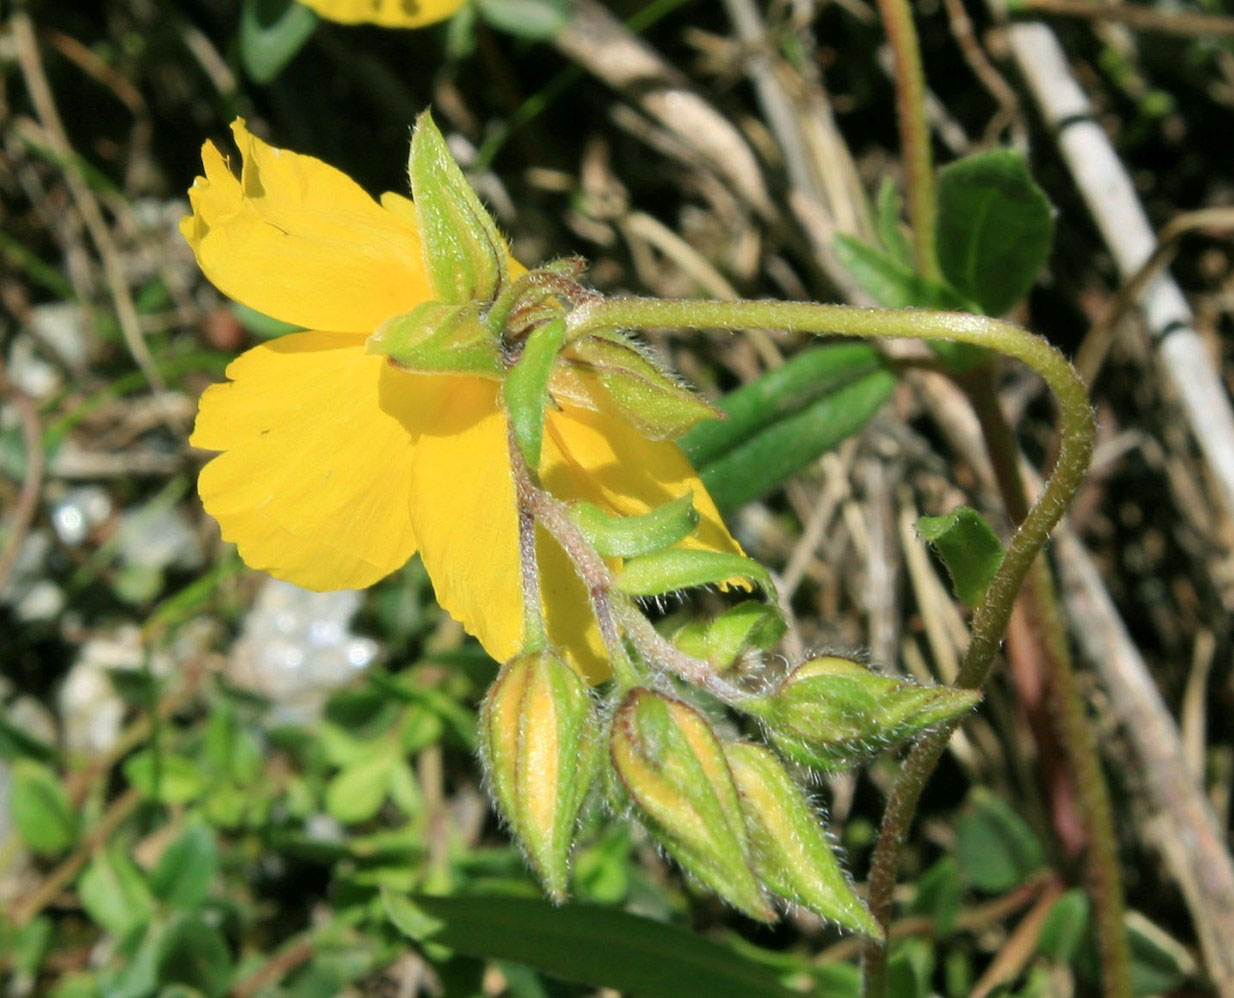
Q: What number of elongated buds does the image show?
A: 4